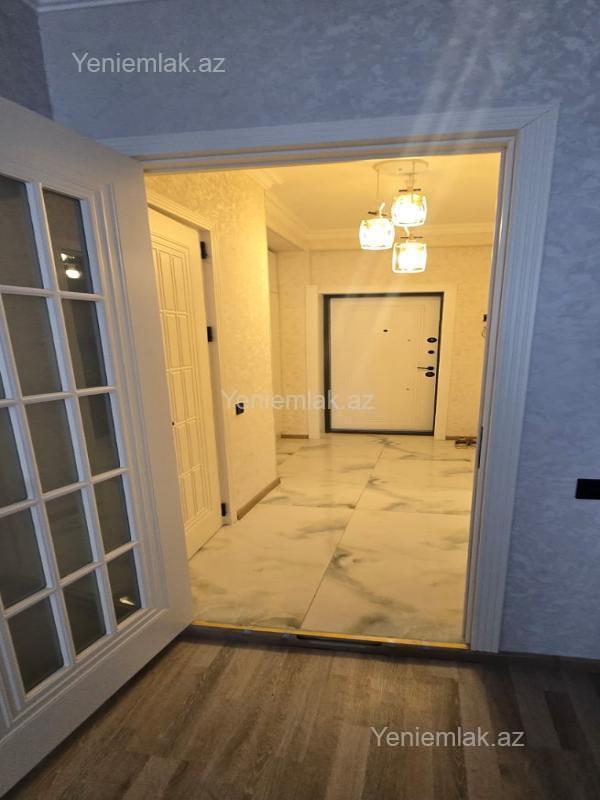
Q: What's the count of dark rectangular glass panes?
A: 14